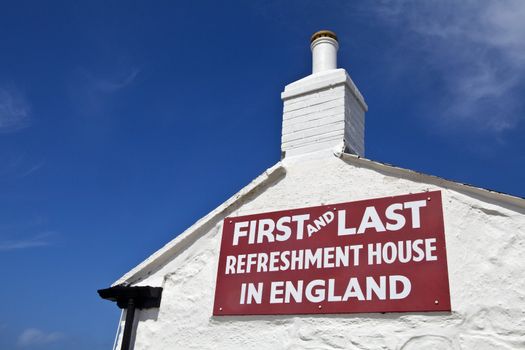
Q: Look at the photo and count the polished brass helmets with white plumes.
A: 0